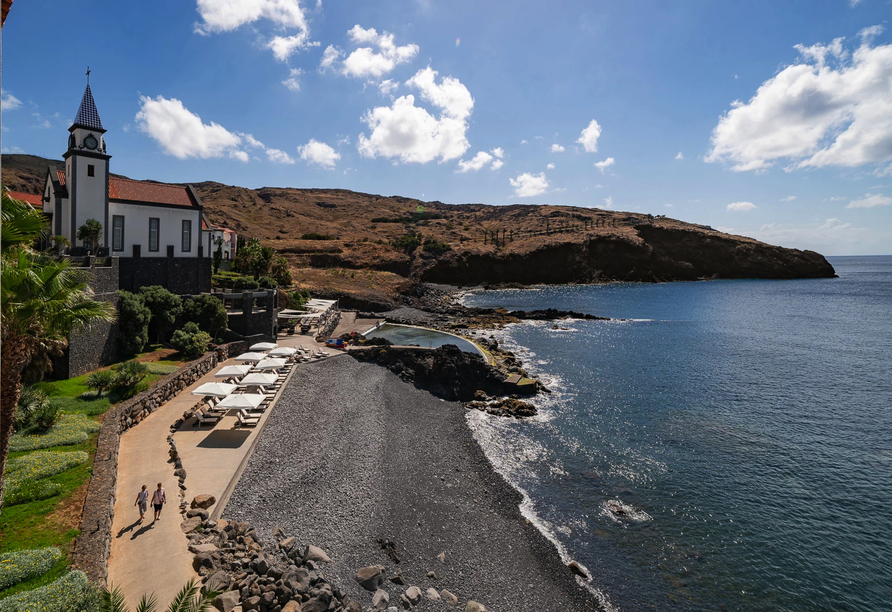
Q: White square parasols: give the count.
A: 8